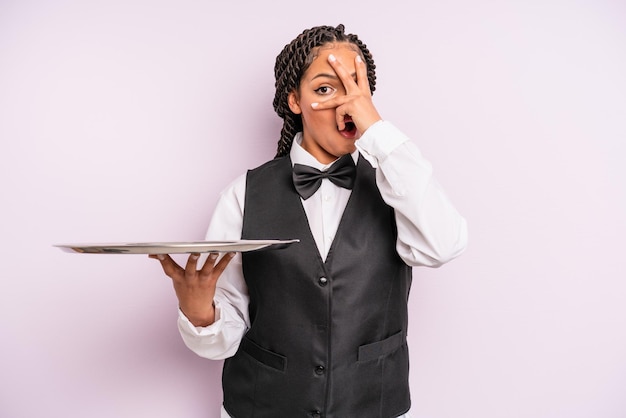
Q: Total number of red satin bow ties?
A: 0